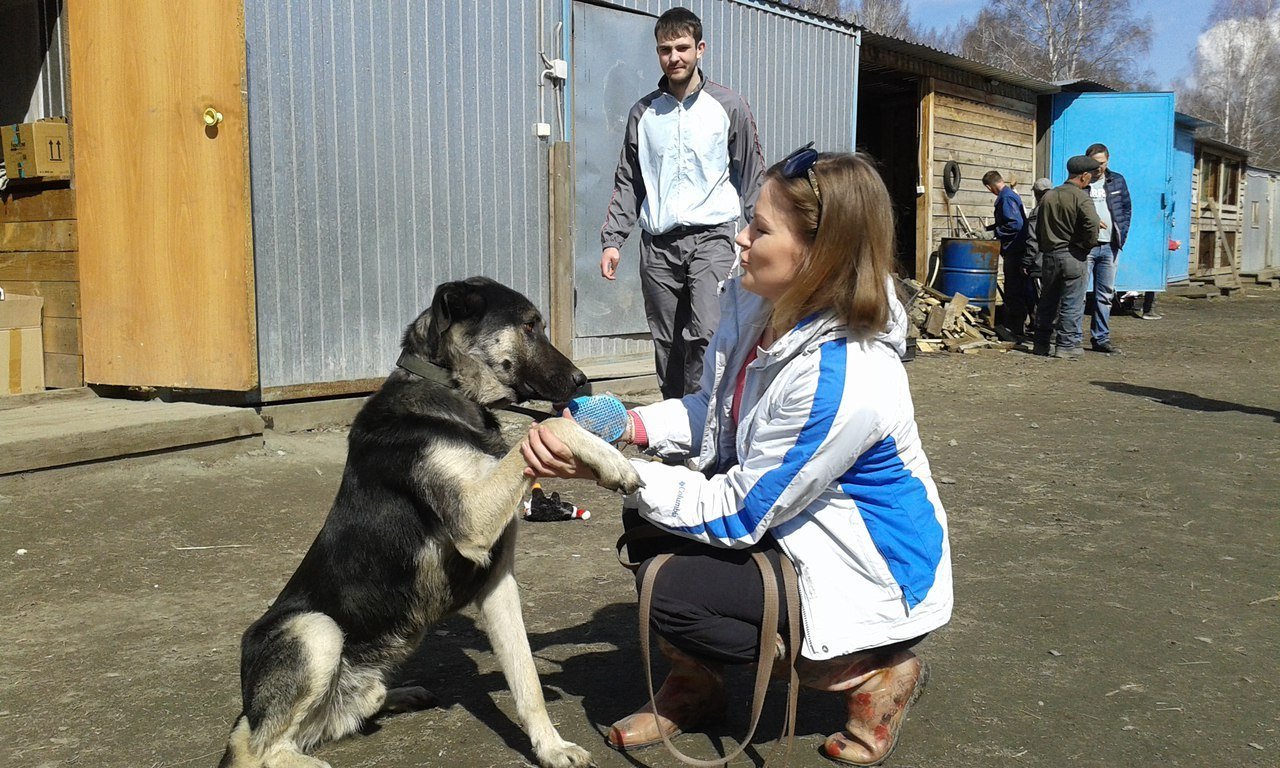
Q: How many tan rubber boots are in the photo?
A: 2